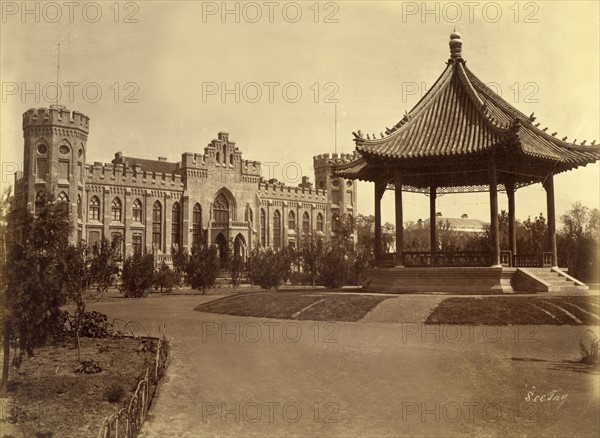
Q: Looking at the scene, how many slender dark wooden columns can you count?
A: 6